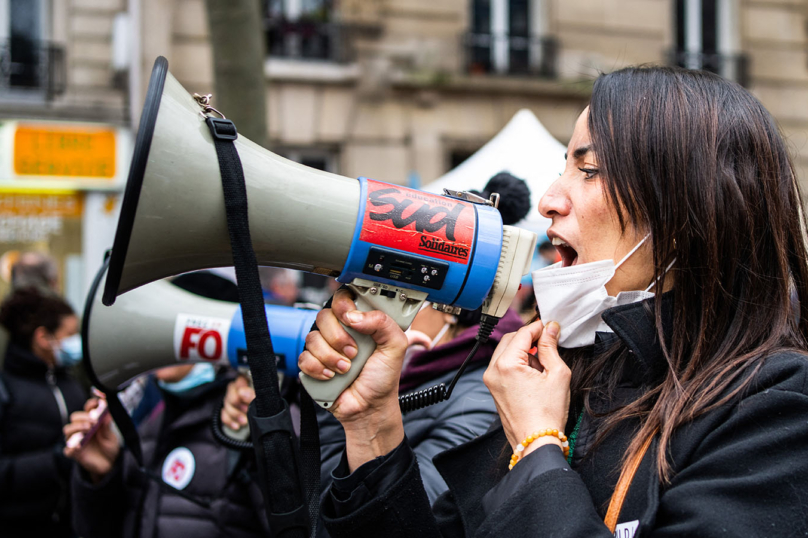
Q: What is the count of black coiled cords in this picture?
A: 2